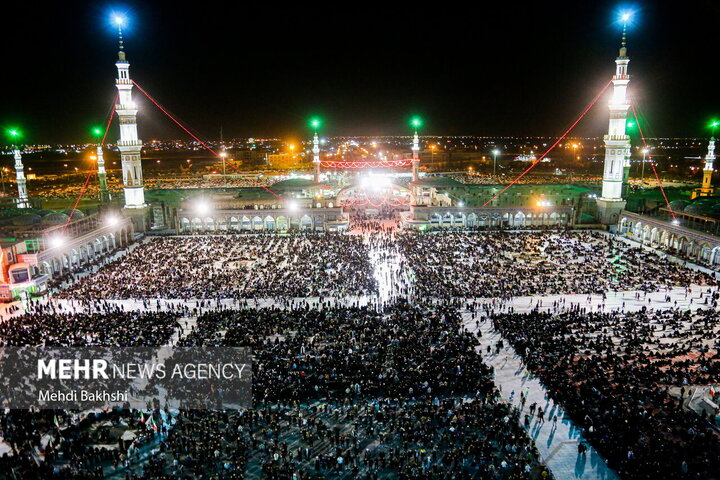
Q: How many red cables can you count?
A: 4